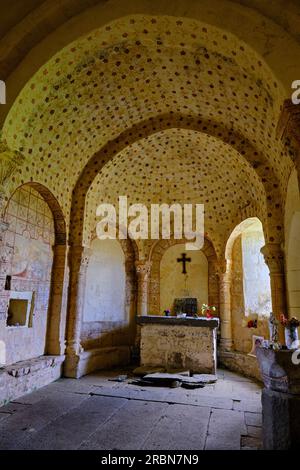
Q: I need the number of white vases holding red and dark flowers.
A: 1